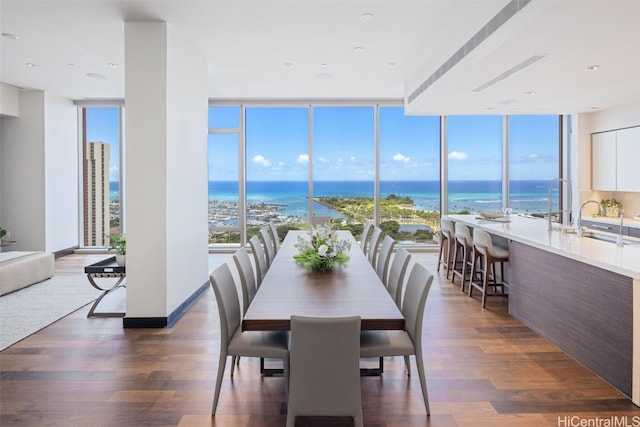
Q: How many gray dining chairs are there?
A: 12